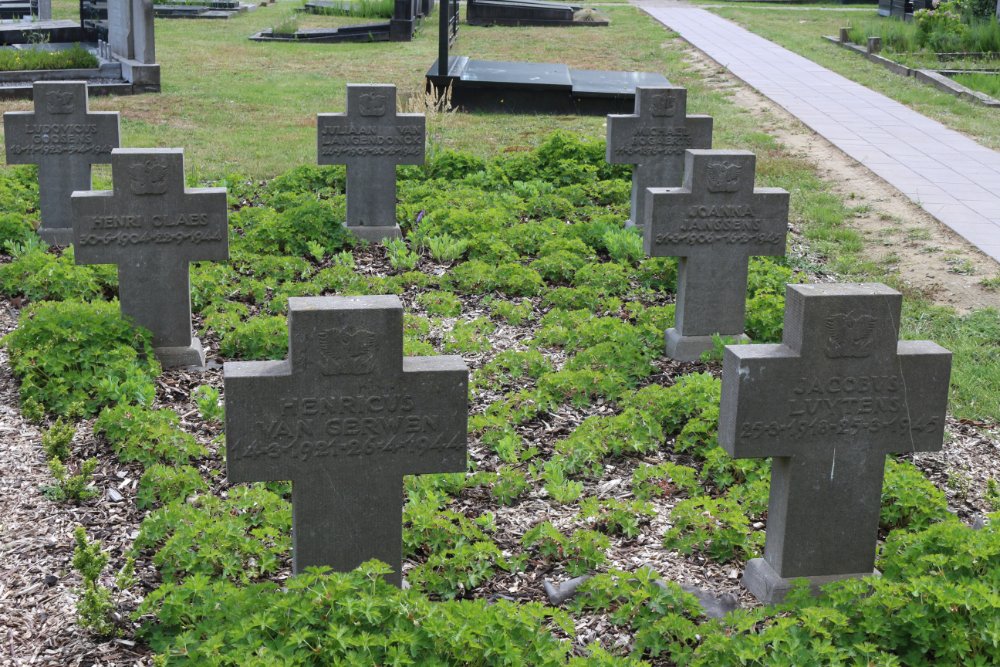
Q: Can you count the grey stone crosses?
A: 7